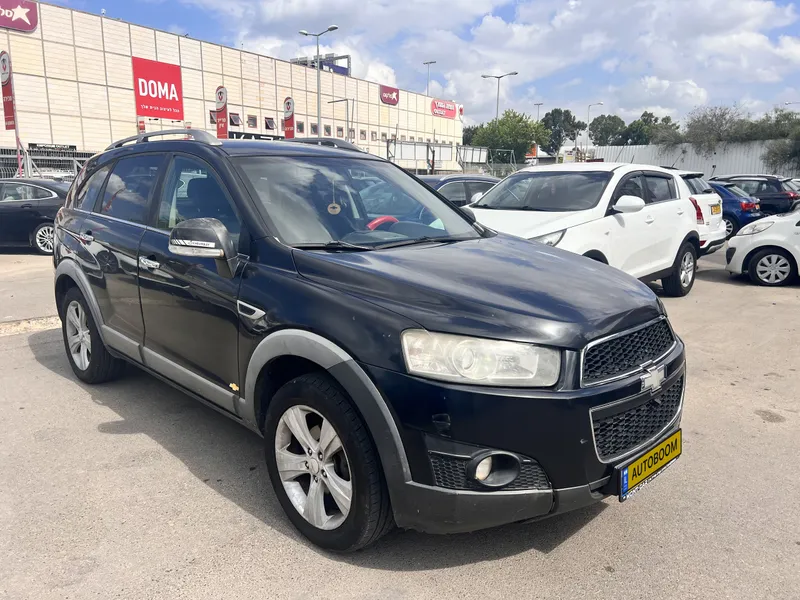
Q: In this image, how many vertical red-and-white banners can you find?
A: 3